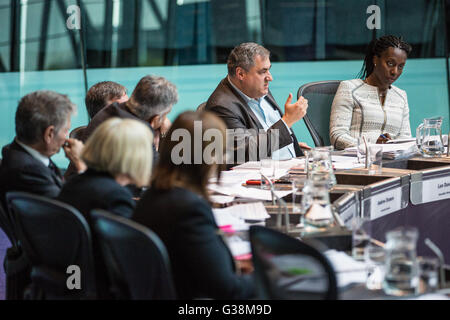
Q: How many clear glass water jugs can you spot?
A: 4